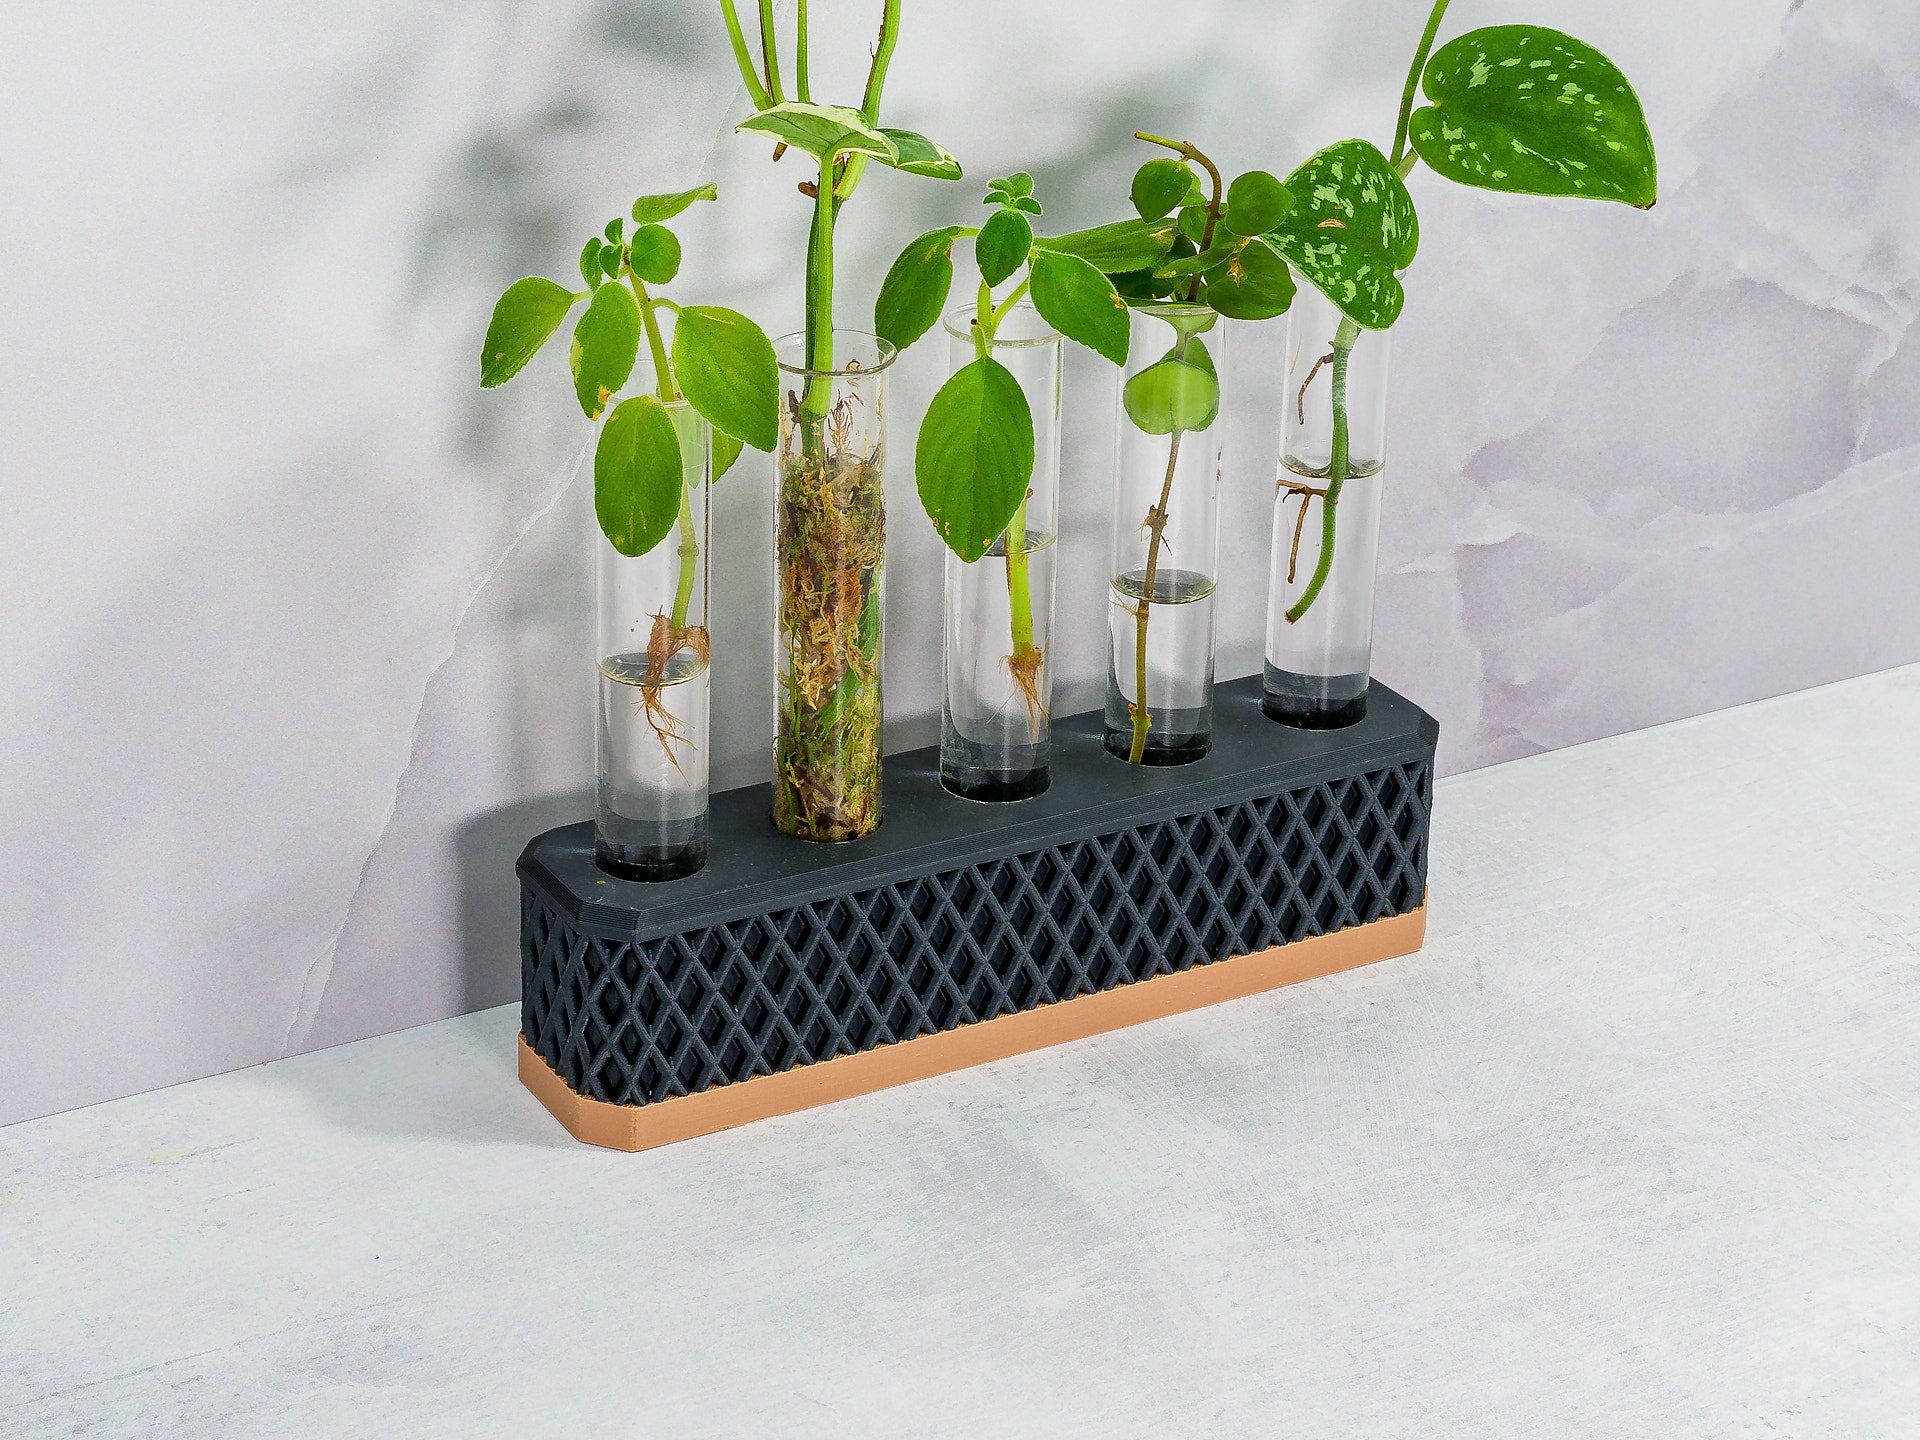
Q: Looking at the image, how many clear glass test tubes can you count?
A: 5